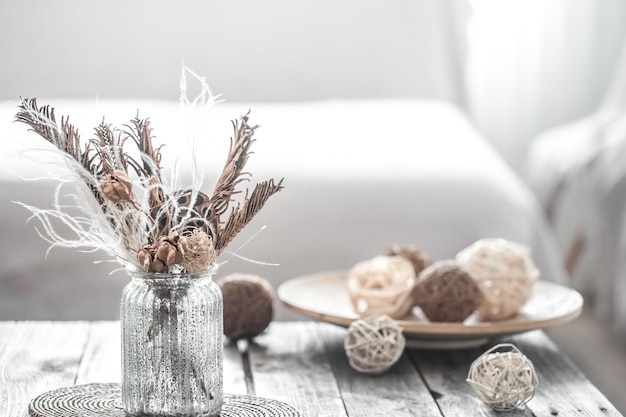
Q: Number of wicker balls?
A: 7